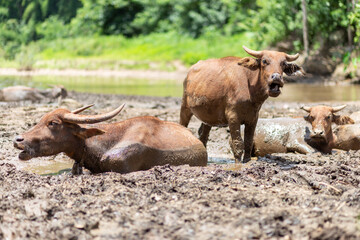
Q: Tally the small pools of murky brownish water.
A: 2